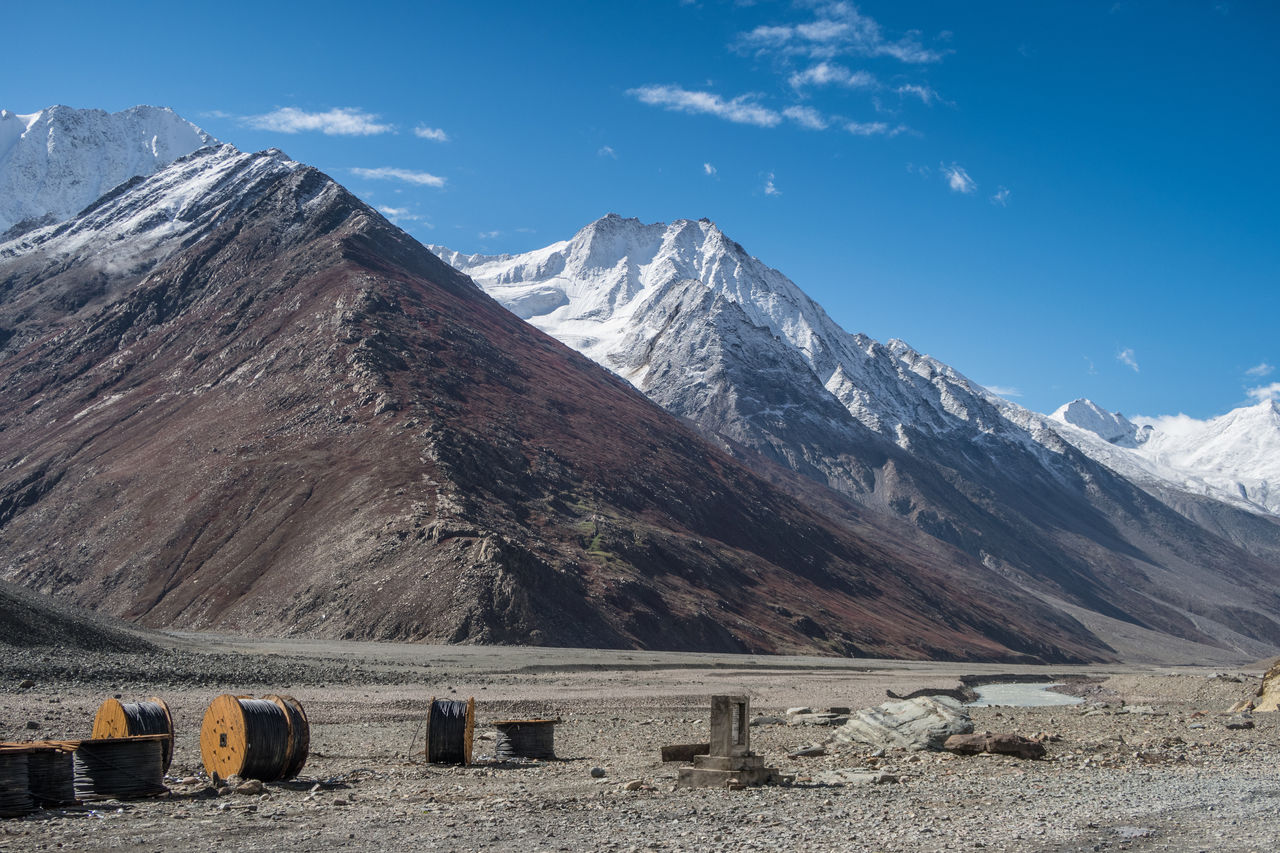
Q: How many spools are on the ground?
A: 8